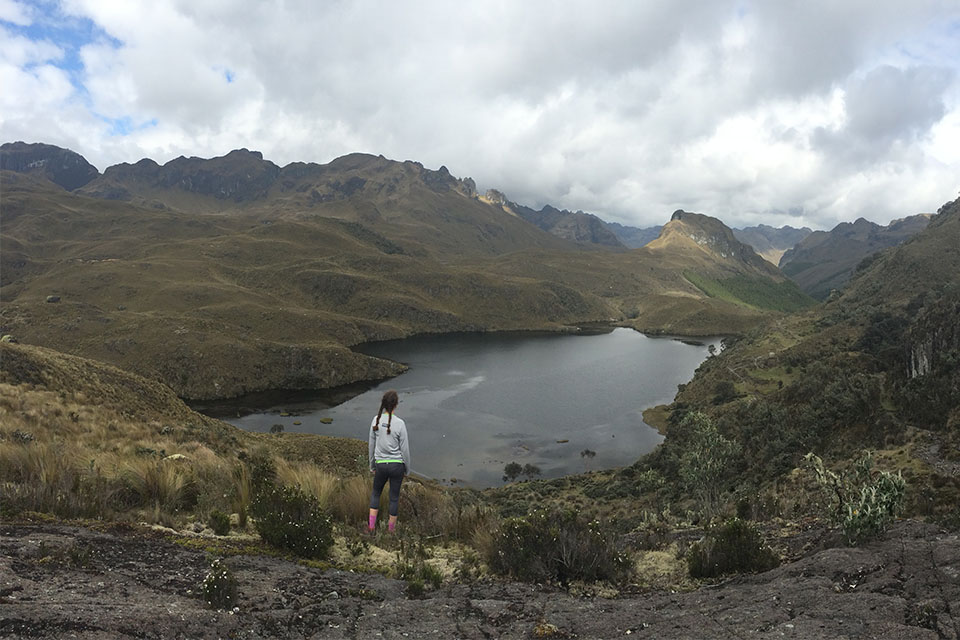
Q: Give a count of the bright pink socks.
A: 2